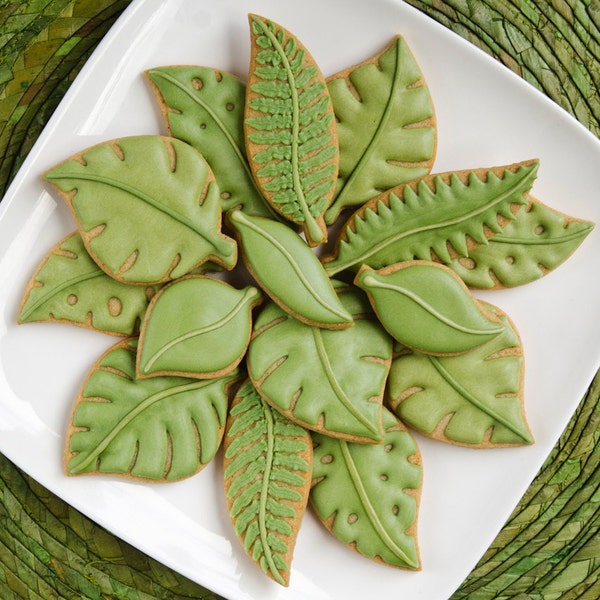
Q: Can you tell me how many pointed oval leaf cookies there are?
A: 3